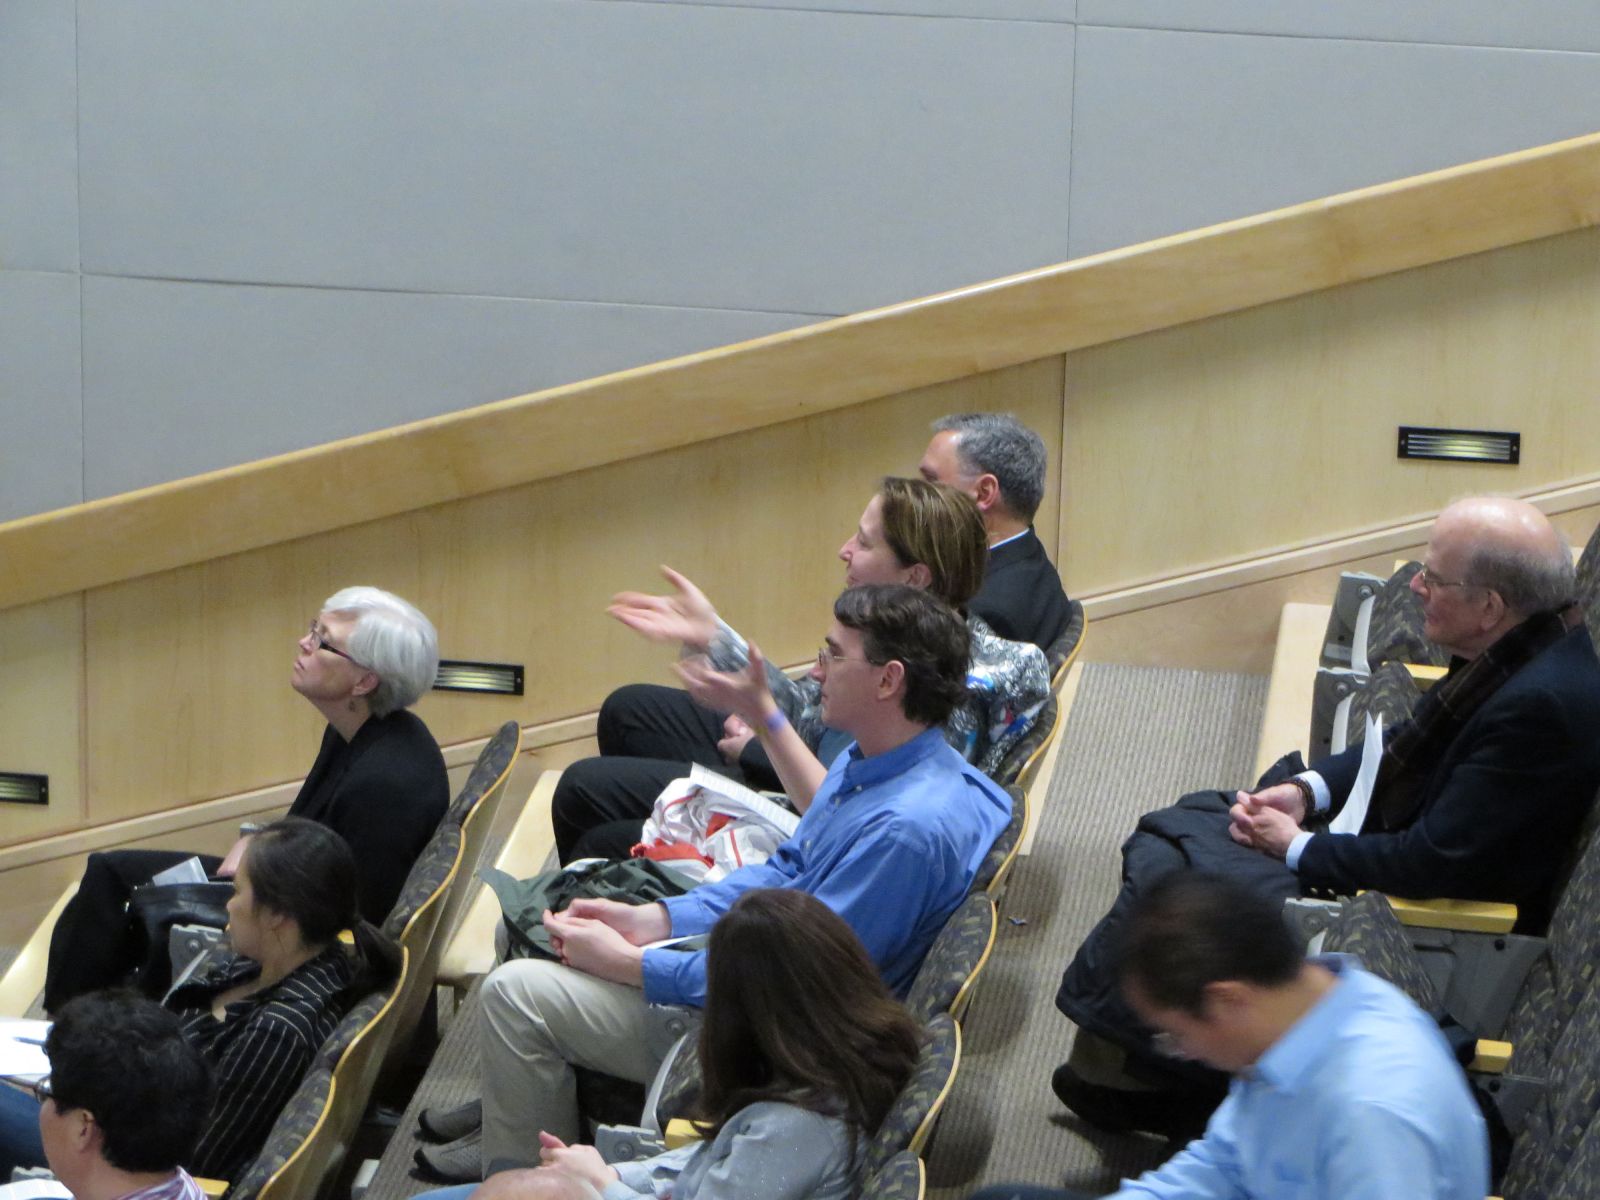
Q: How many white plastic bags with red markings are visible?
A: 1